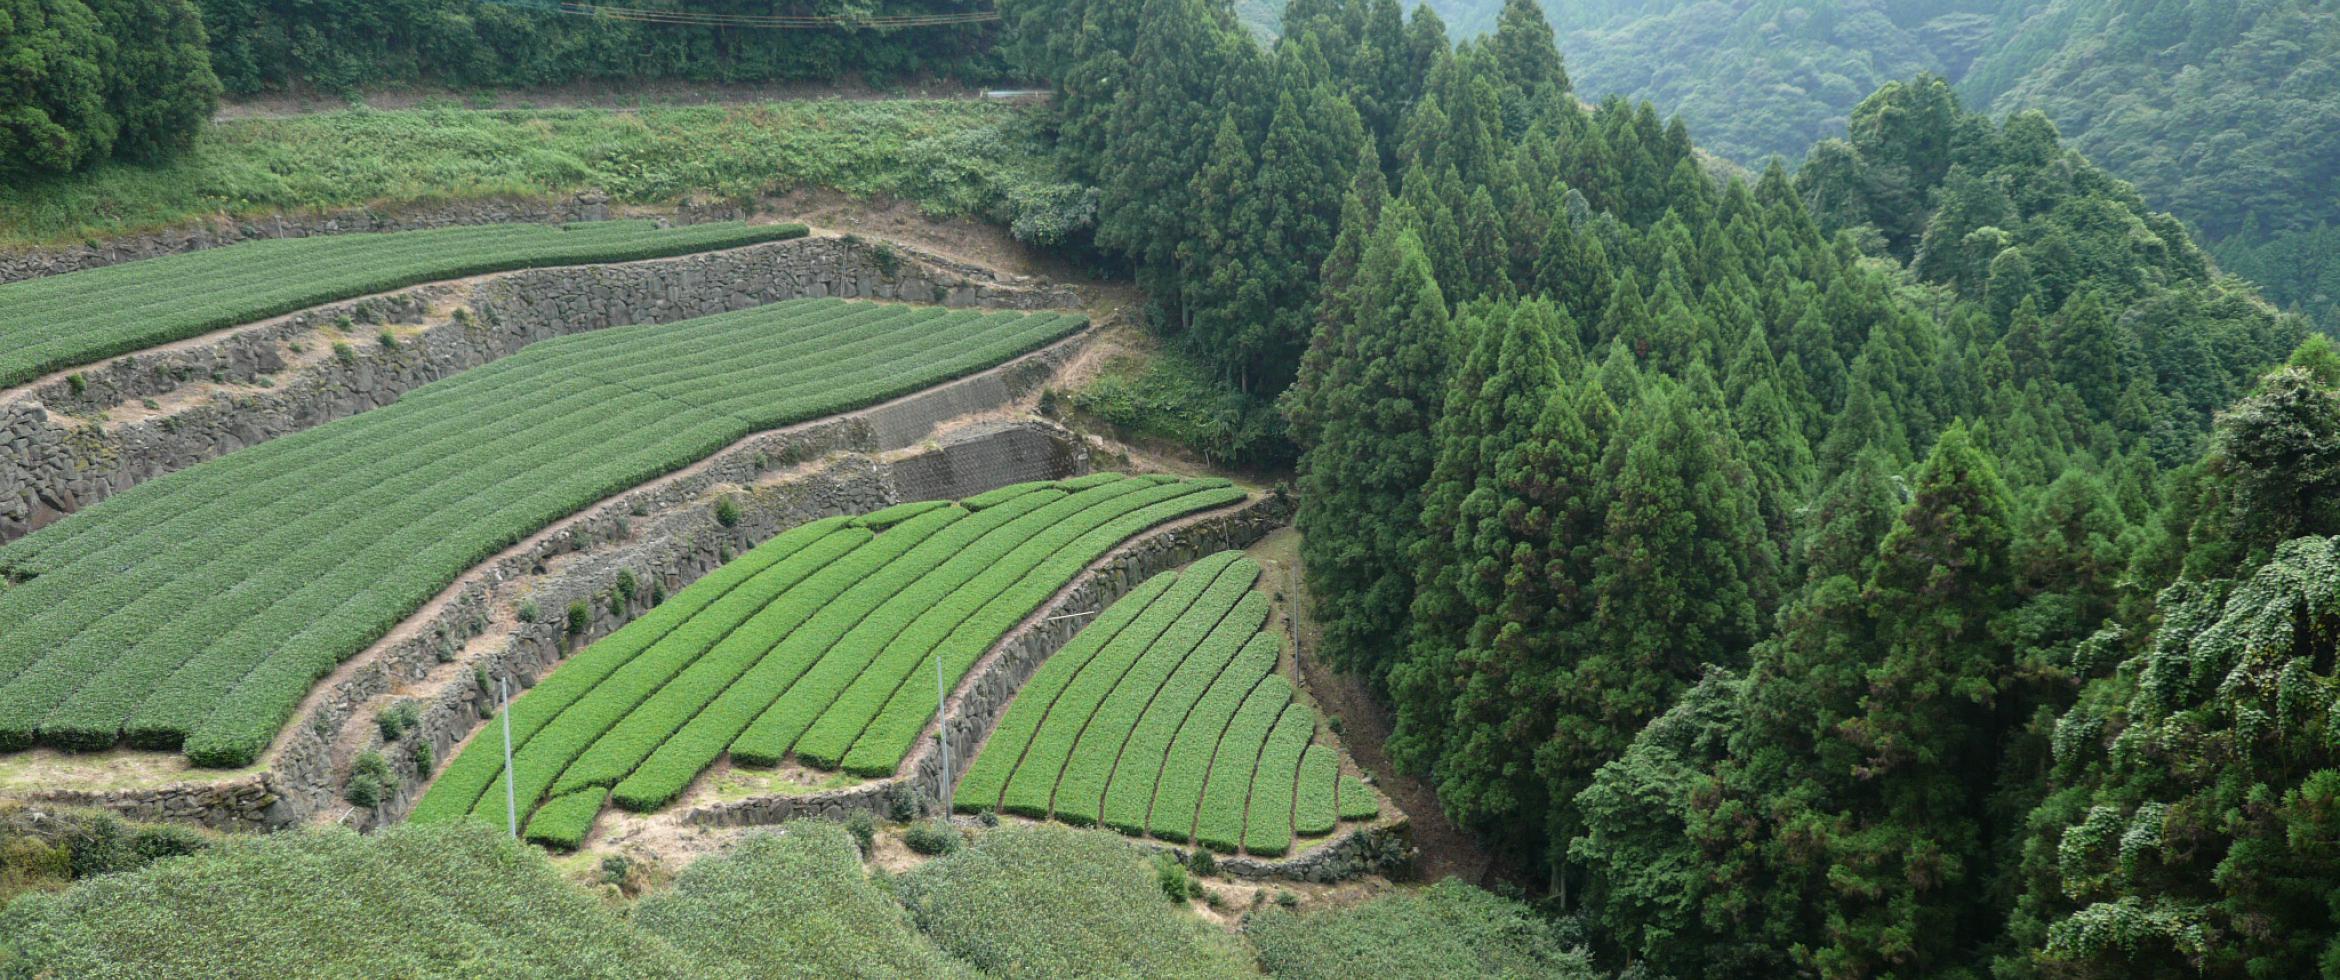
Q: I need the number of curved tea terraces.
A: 4